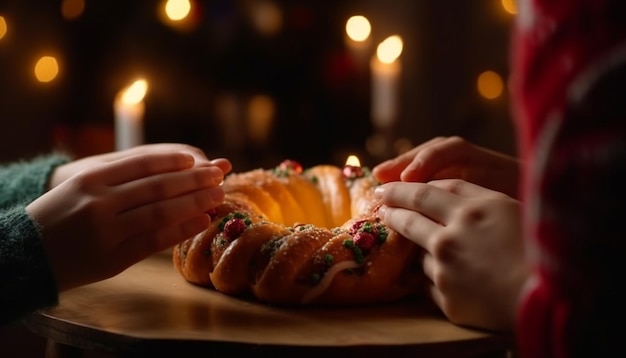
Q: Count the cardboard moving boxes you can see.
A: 0